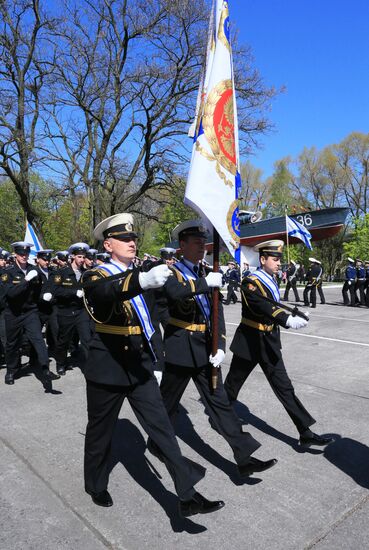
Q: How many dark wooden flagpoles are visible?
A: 1